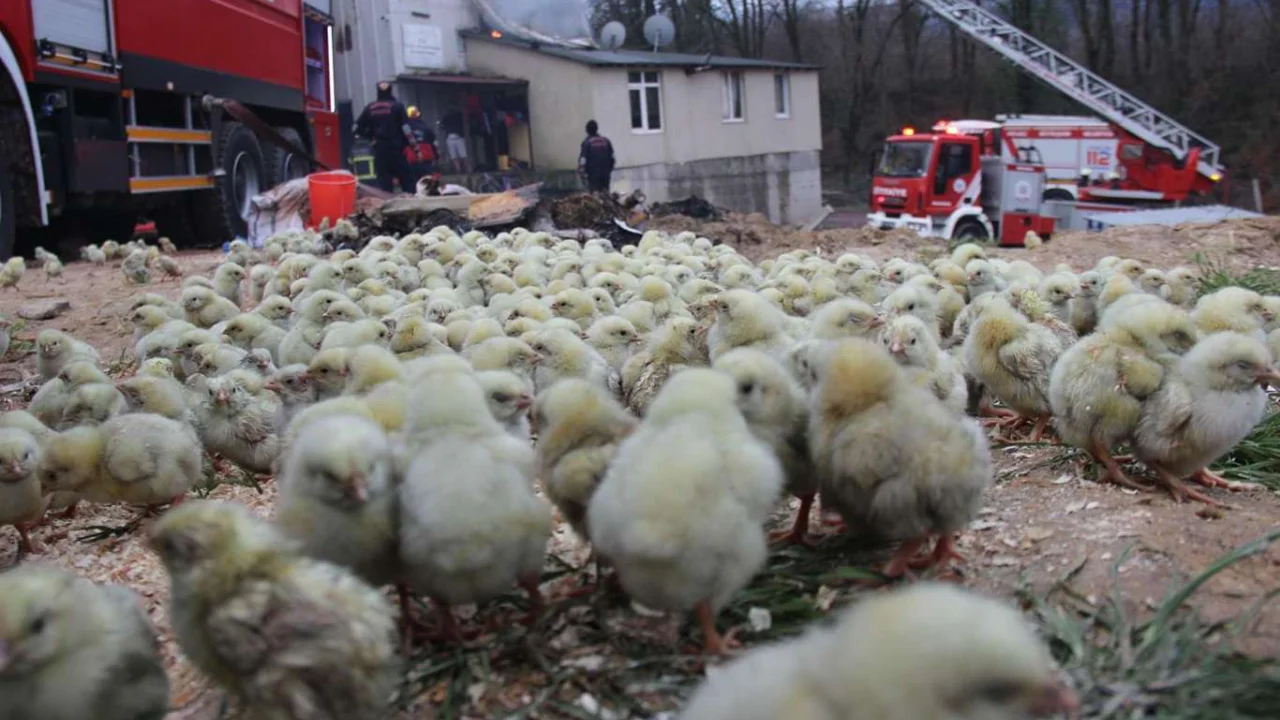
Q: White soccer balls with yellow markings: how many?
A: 0